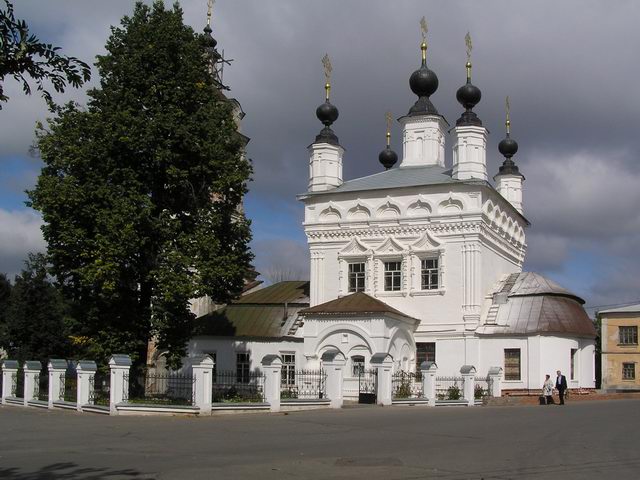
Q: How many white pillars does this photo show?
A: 12